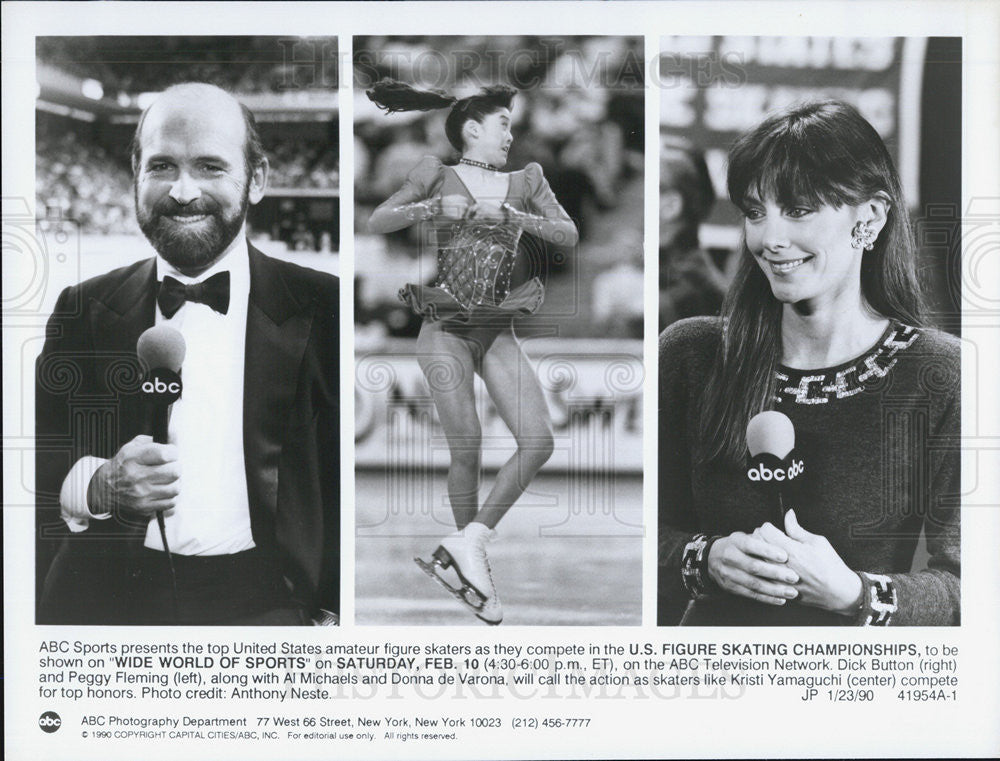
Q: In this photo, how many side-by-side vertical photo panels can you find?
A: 3